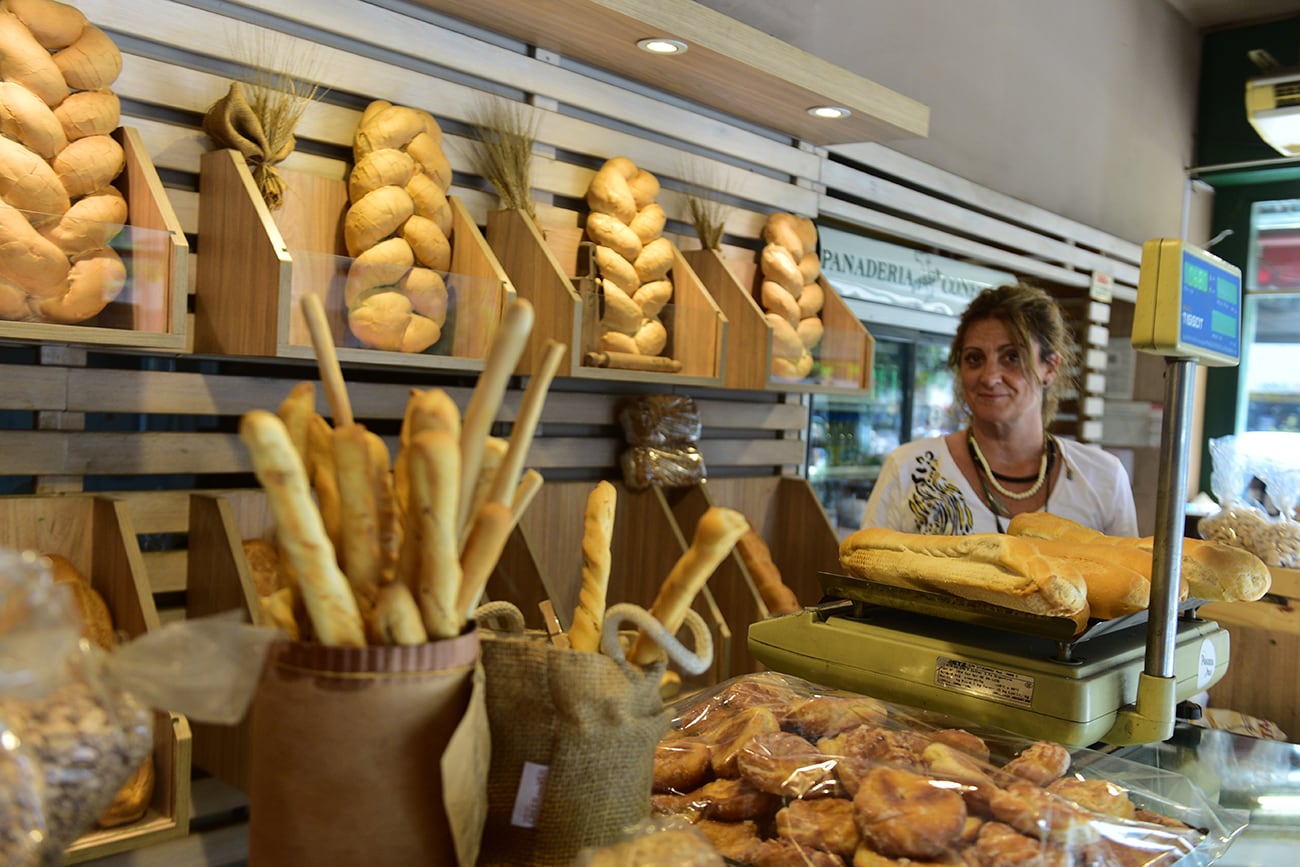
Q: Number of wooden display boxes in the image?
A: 8